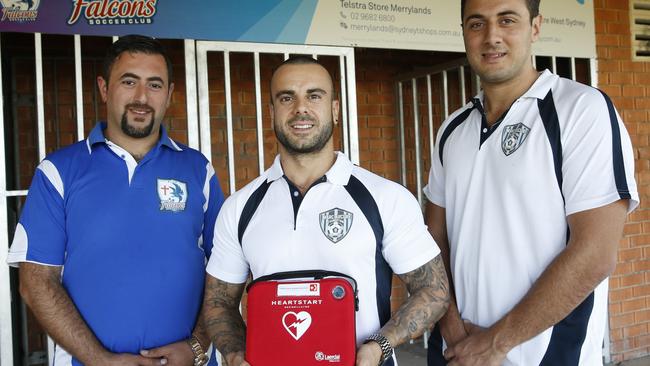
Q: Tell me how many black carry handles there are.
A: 1